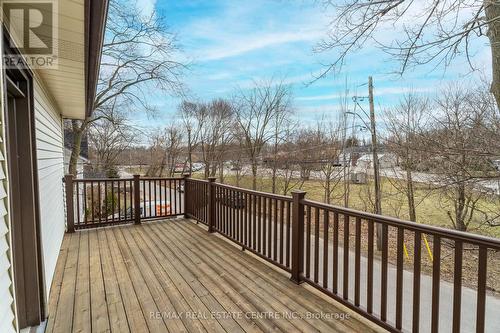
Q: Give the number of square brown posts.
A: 5